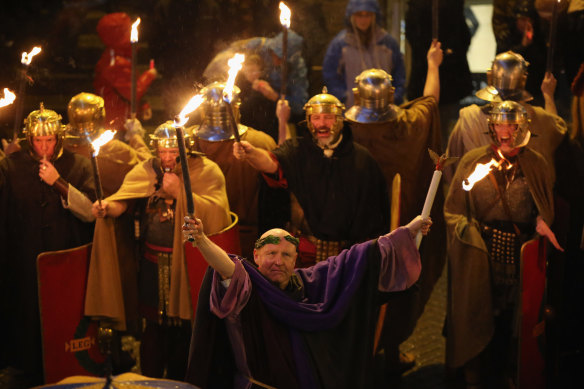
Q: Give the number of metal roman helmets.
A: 8